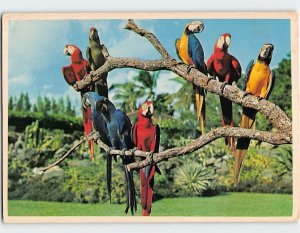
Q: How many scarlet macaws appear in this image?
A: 3